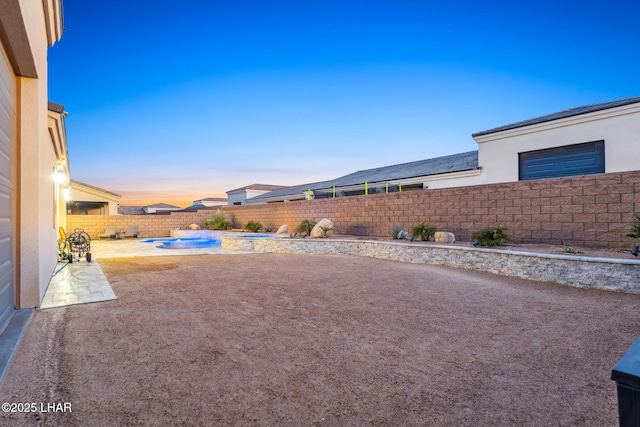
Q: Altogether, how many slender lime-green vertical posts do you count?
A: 5